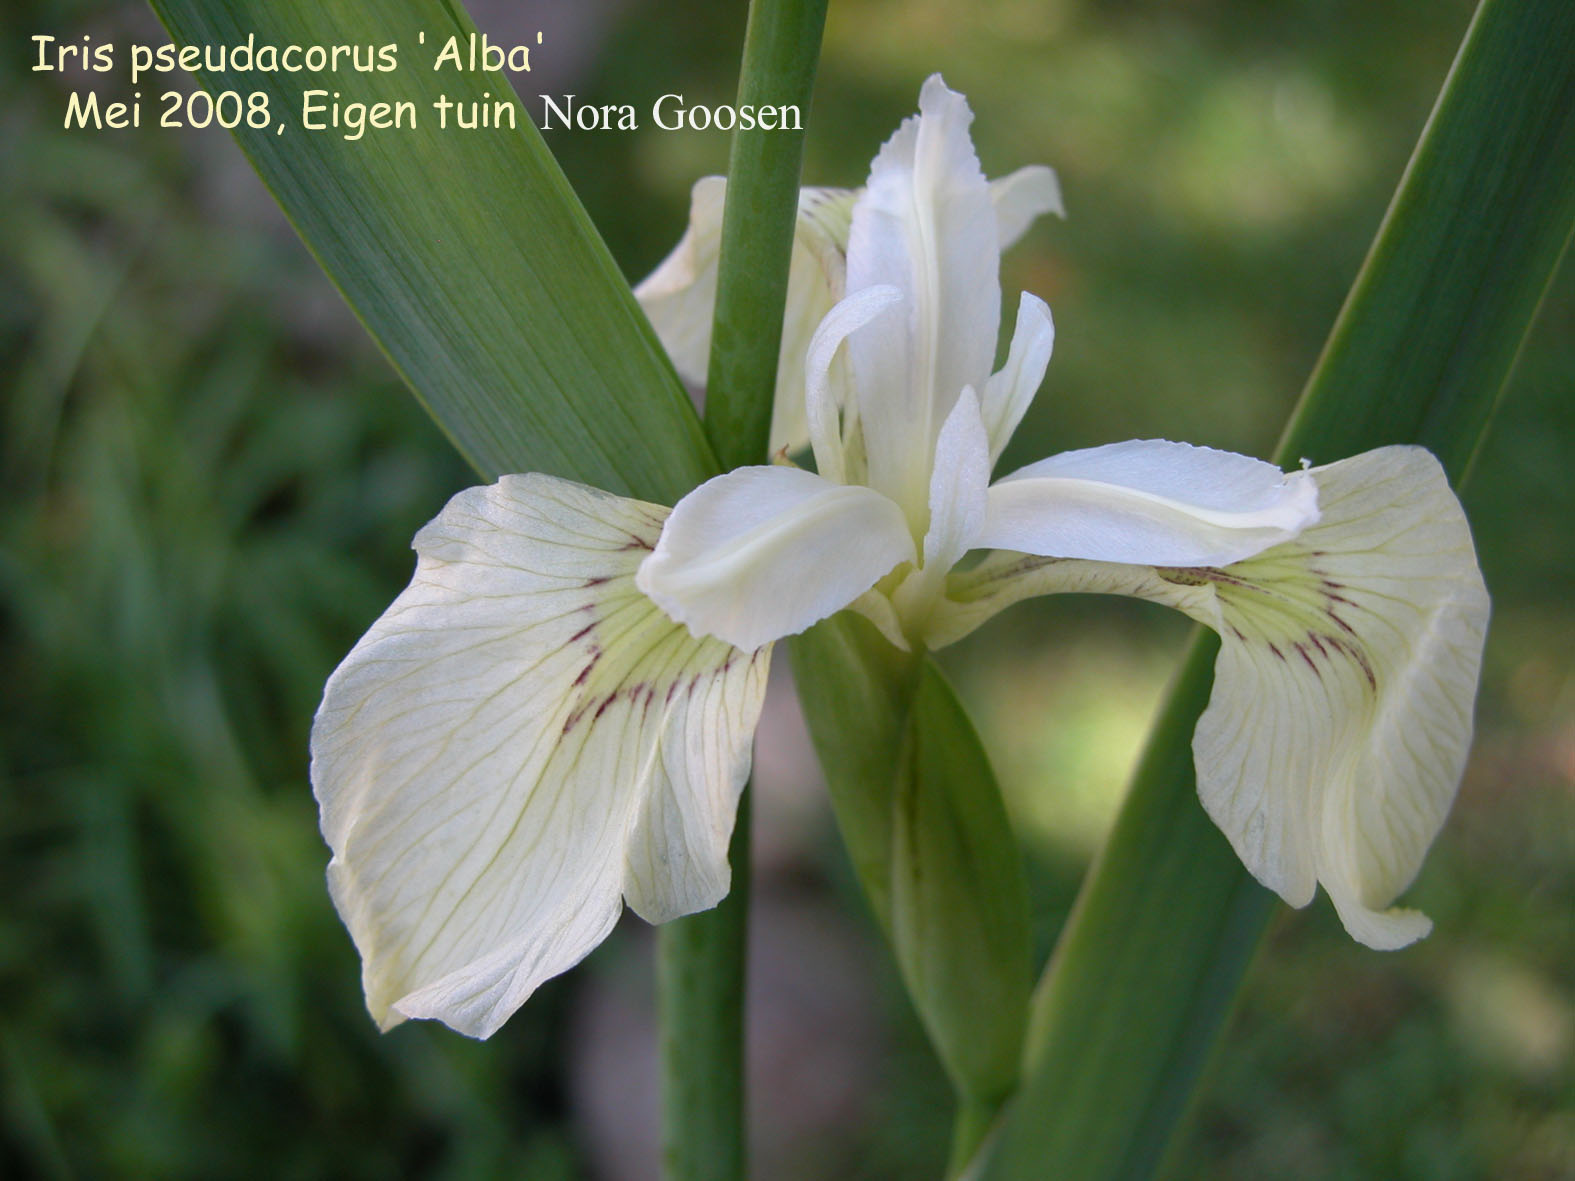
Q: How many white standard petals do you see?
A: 3